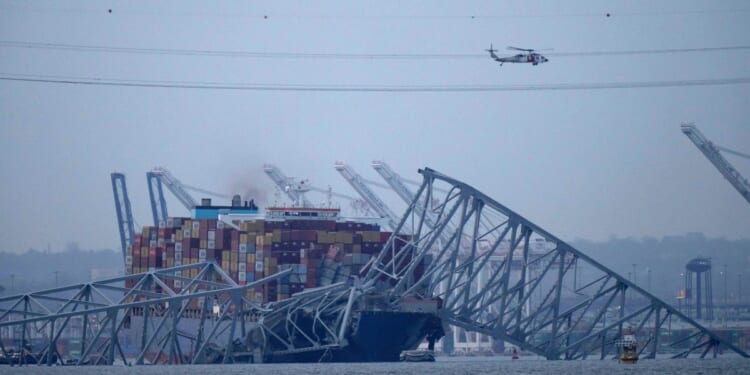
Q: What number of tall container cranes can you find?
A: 7